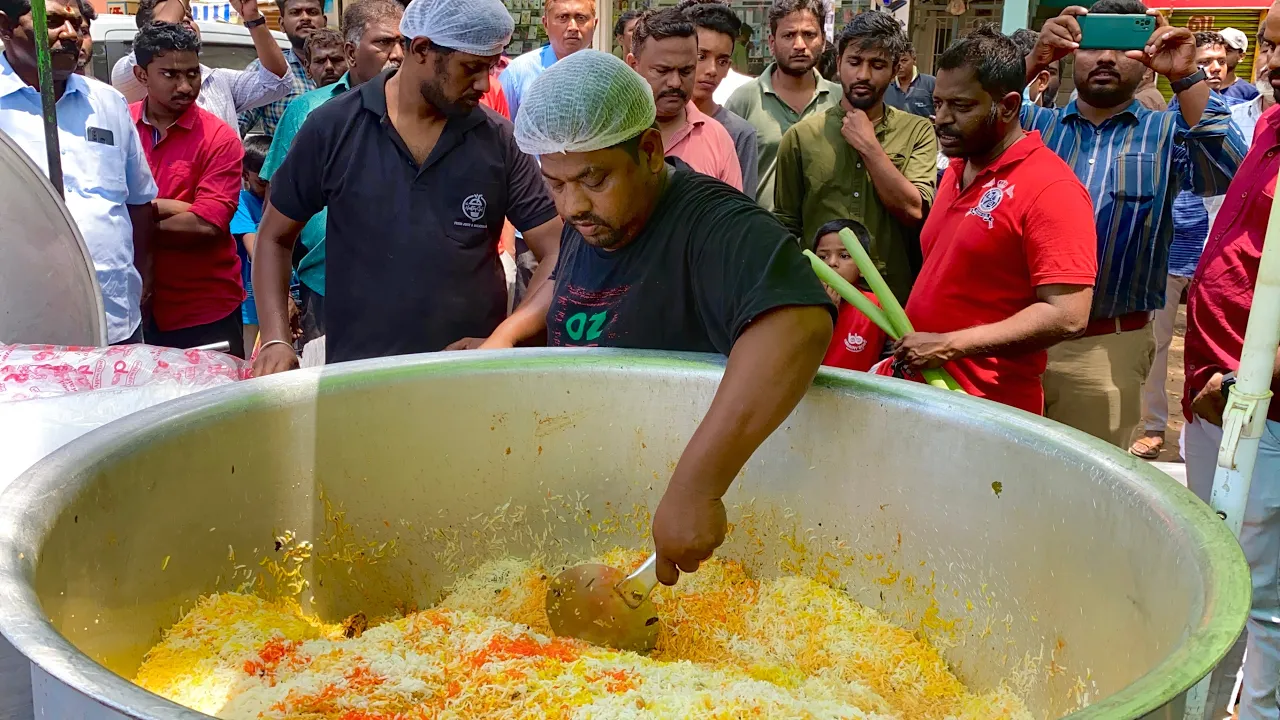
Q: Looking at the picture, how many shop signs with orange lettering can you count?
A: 1